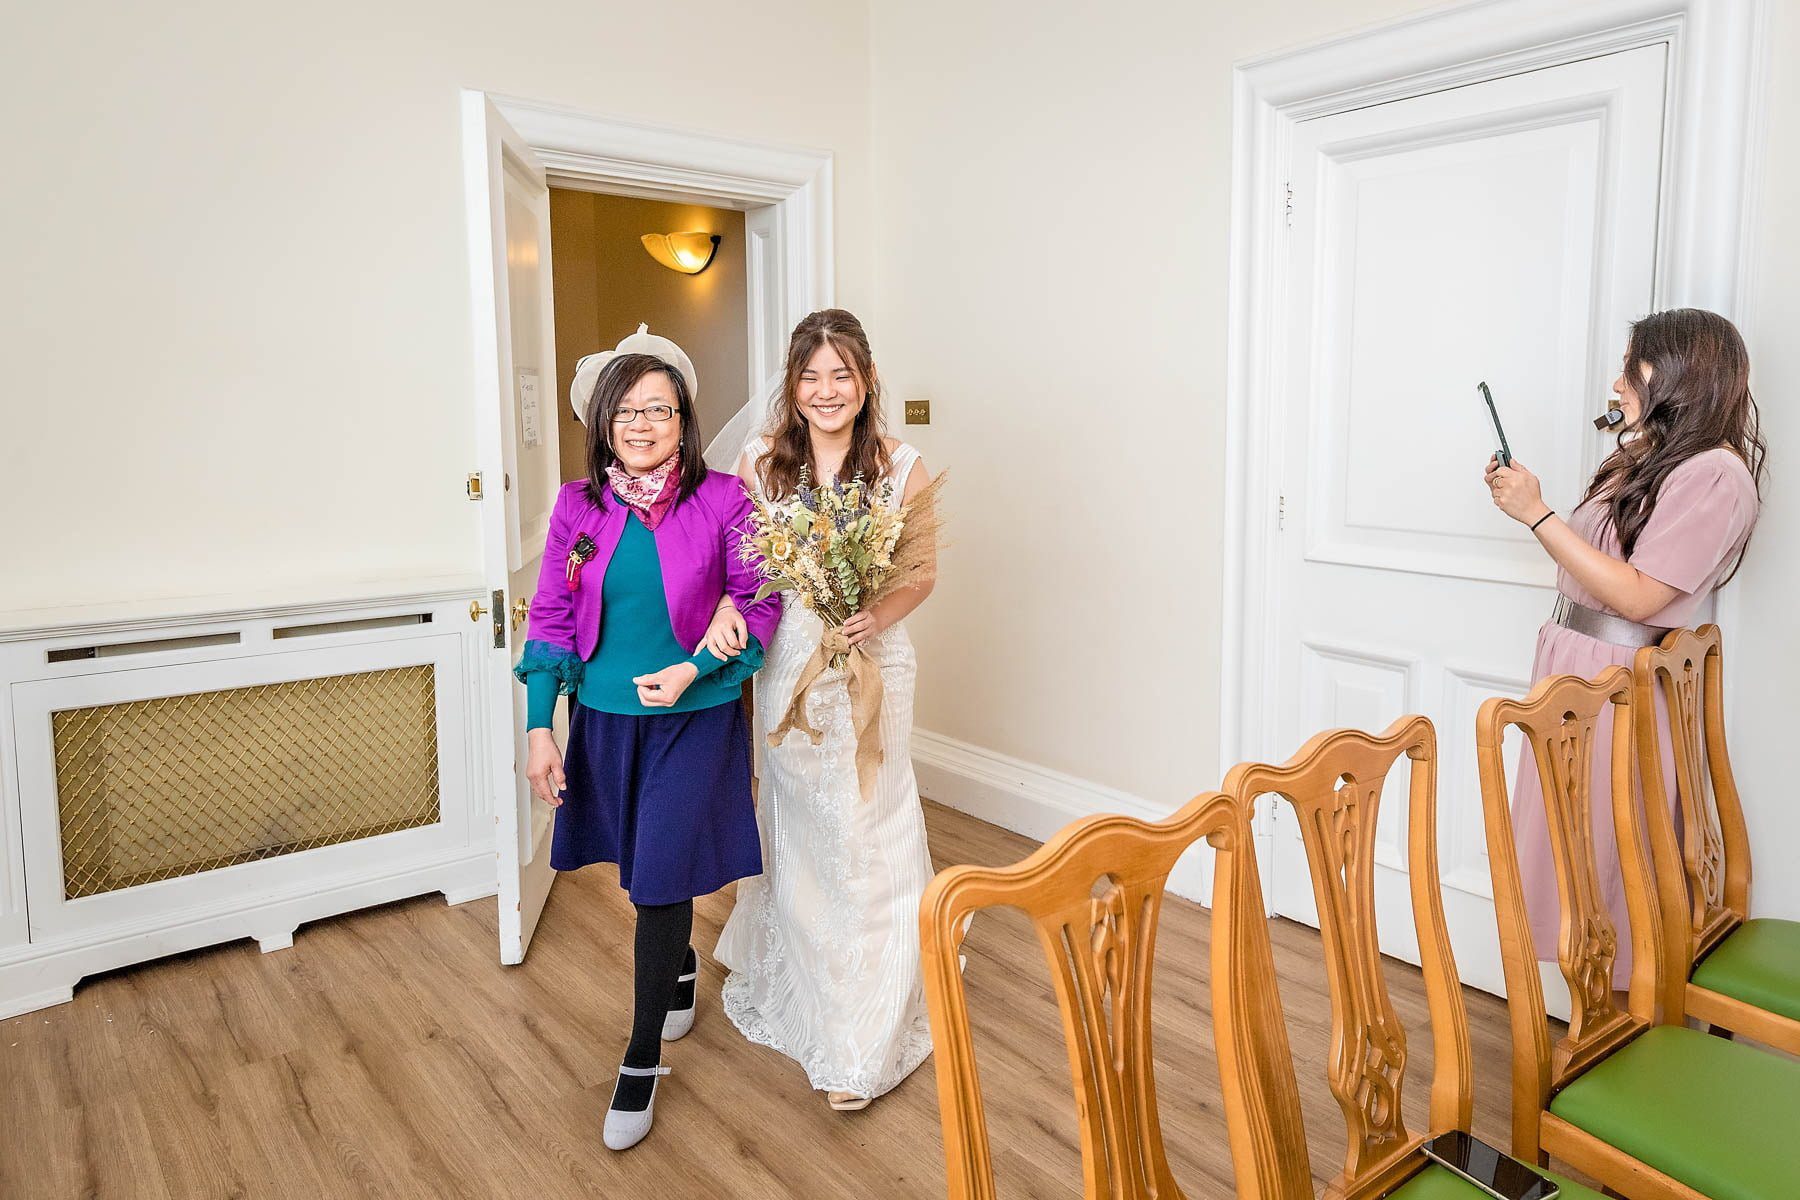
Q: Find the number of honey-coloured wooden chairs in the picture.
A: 4